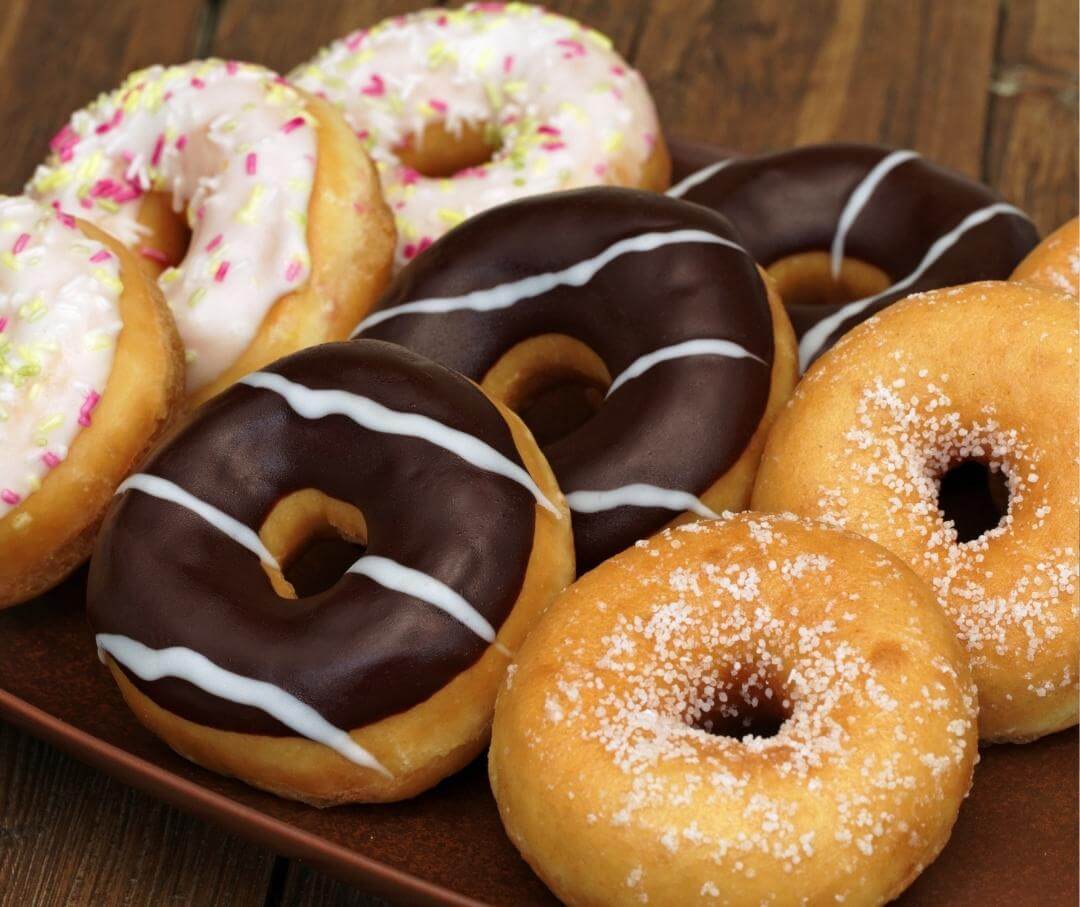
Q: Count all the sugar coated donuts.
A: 3